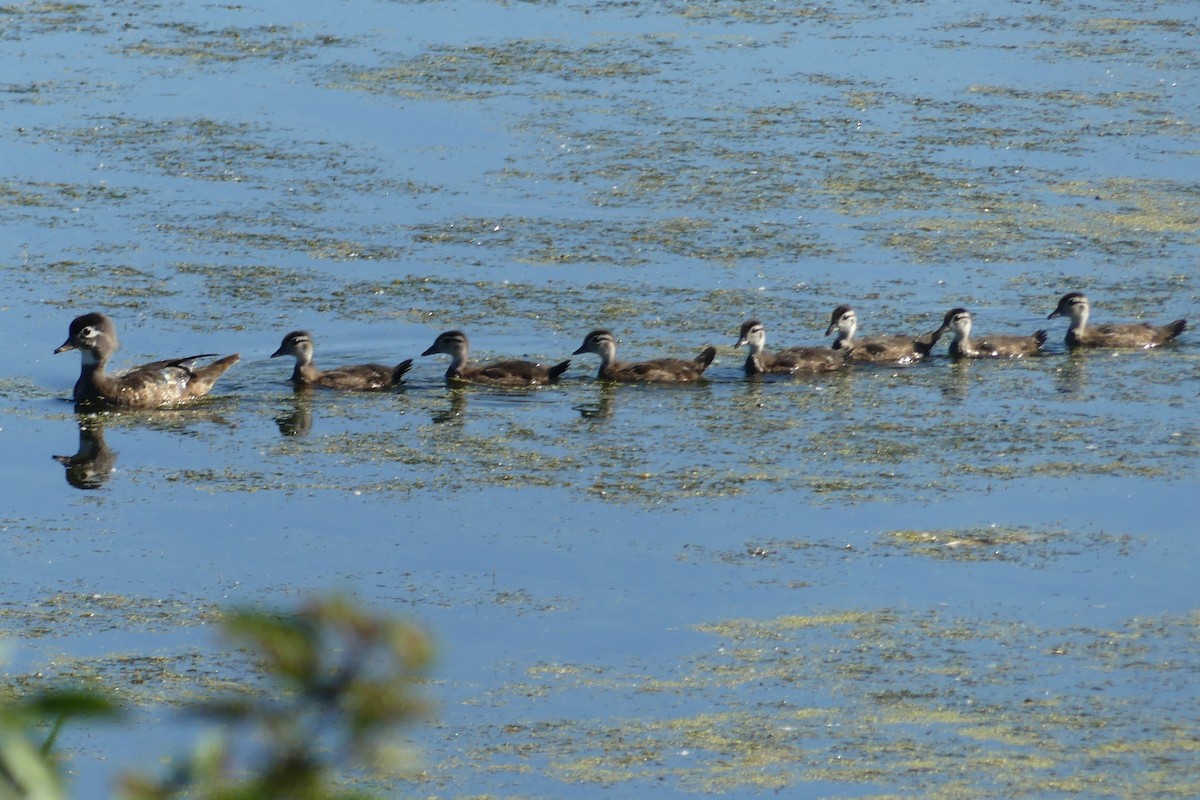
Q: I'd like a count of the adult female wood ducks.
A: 1